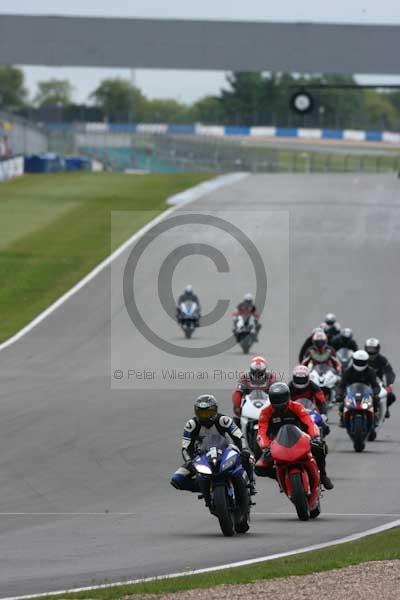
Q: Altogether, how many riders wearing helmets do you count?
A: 12